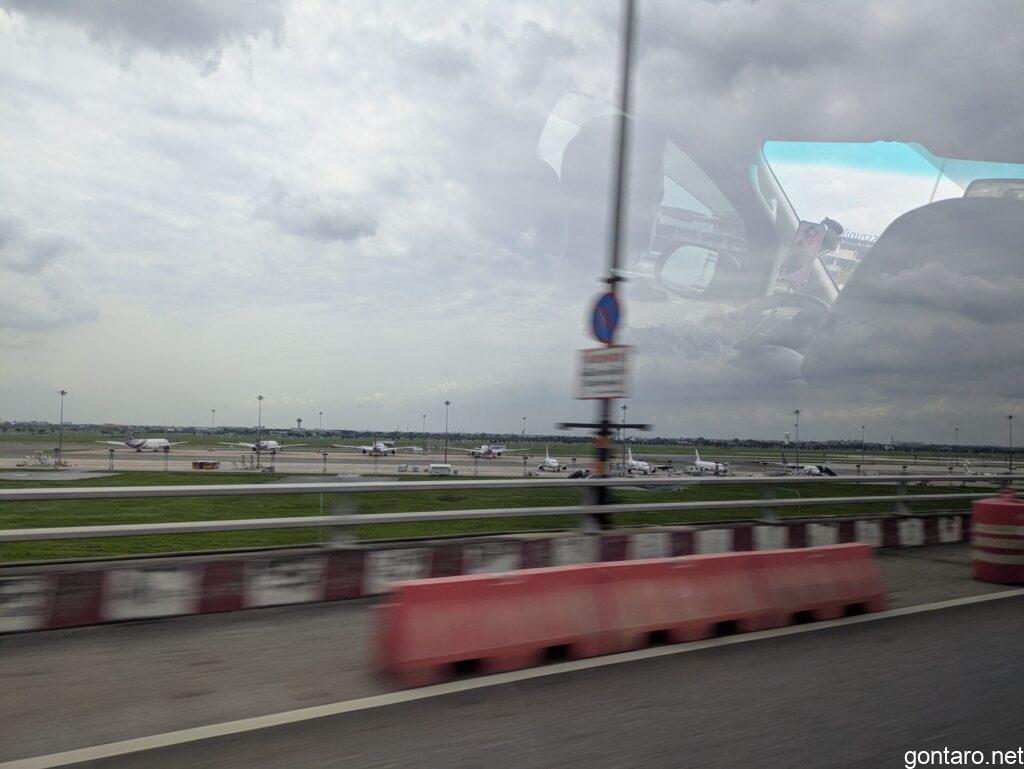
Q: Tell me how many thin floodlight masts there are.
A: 12